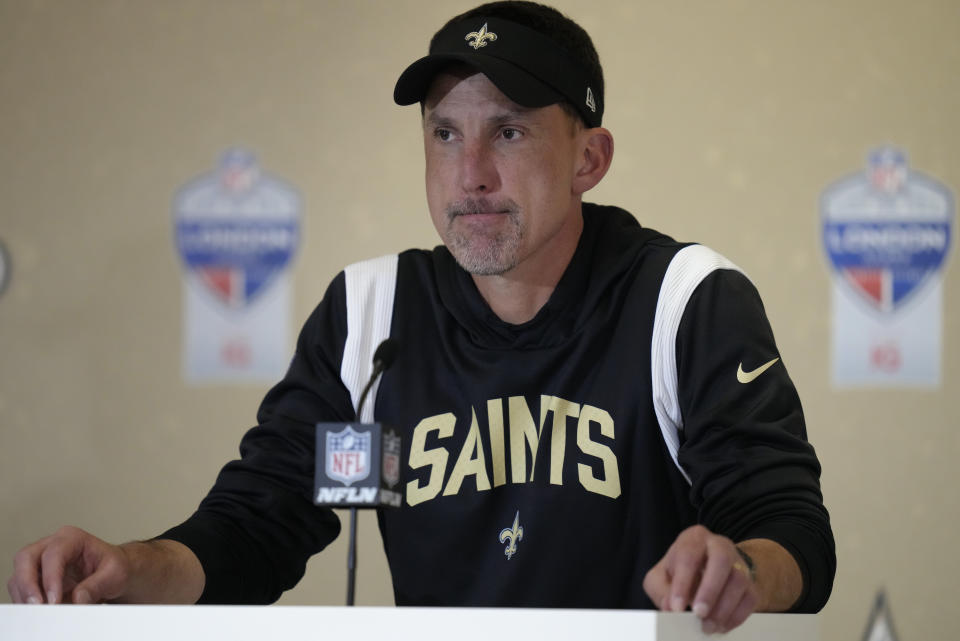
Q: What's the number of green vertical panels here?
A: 0